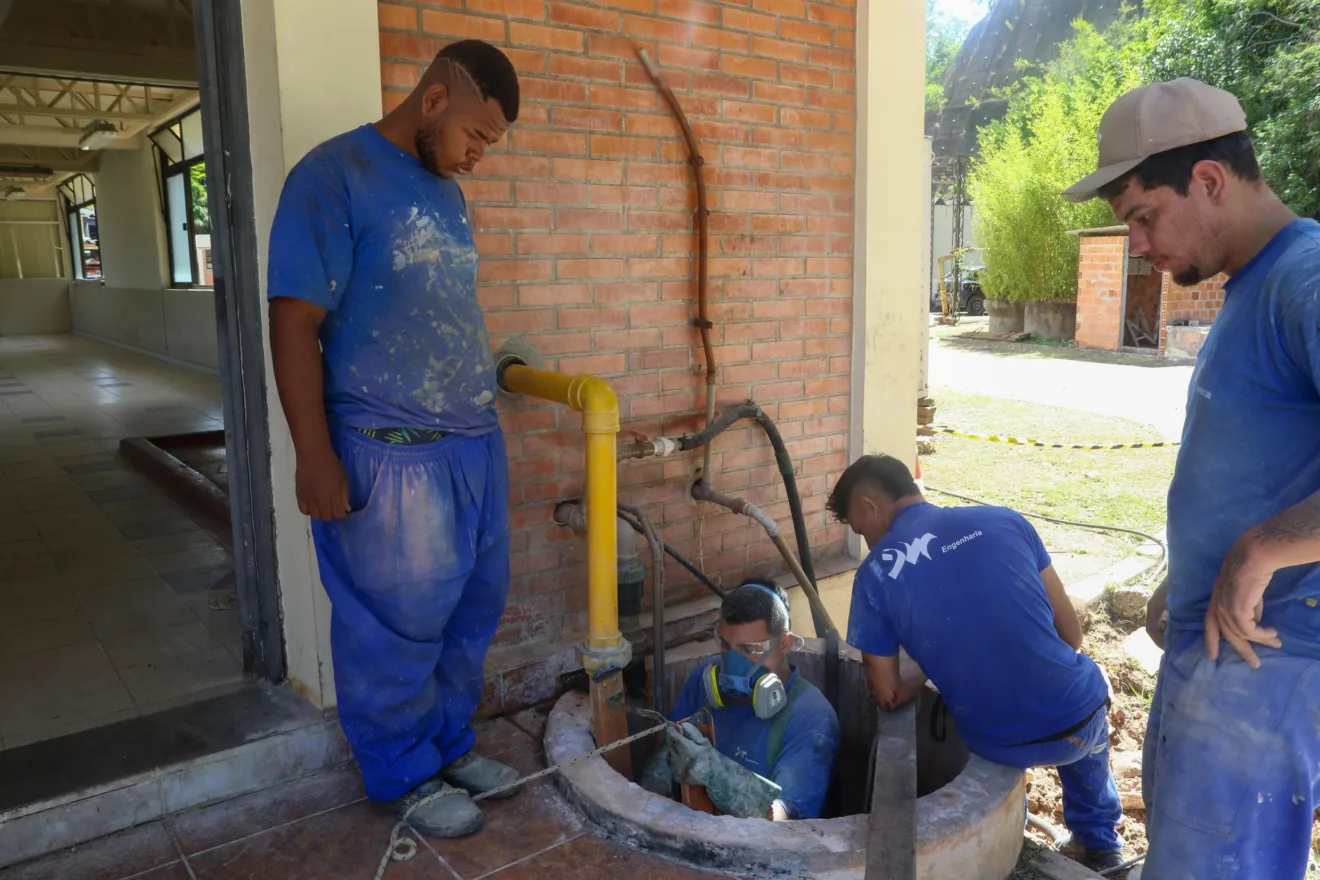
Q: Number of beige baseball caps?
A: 1